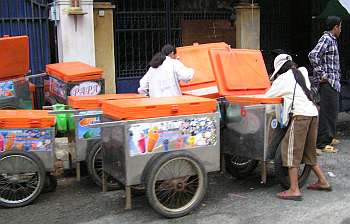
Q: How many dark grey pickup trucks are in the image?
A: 0